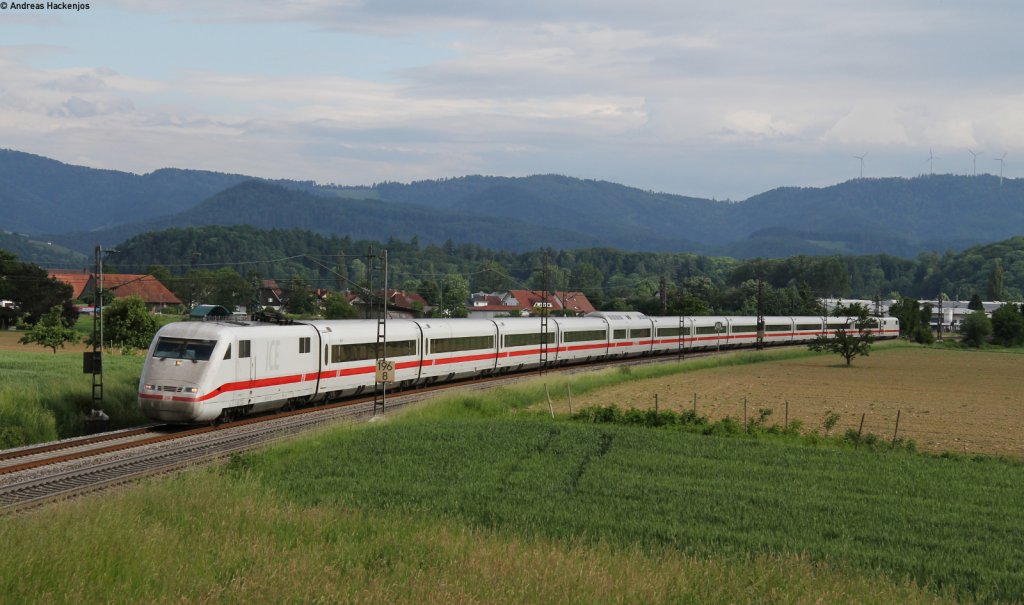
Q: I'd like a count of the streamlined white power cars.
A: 2